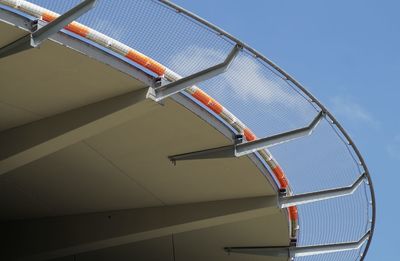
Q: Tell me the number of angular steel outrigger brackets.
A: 5